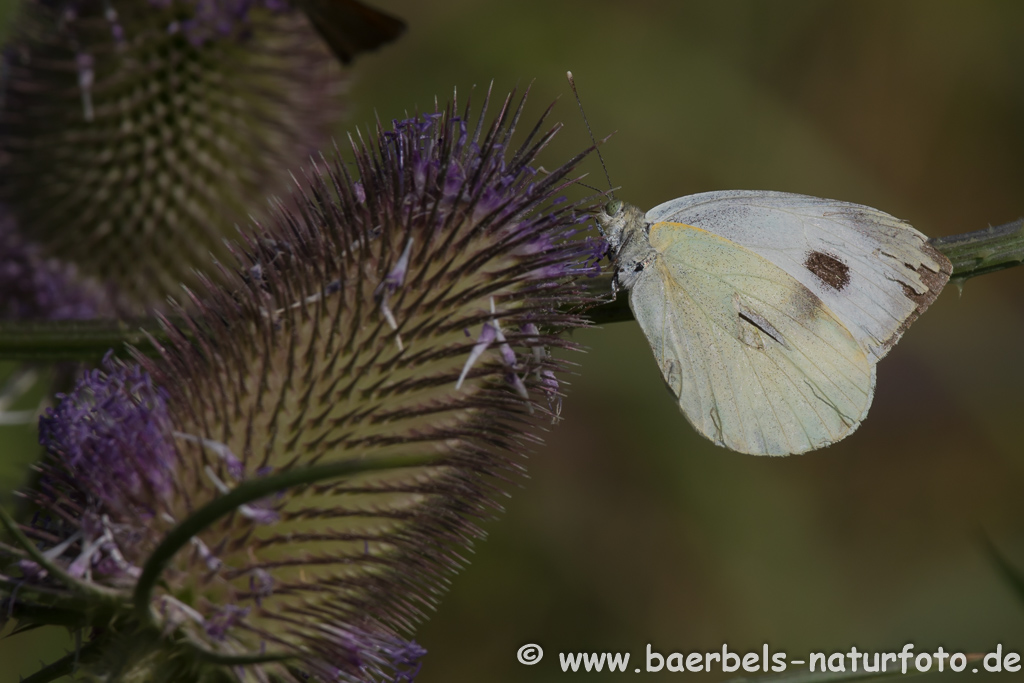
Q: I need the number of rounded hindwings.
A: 1